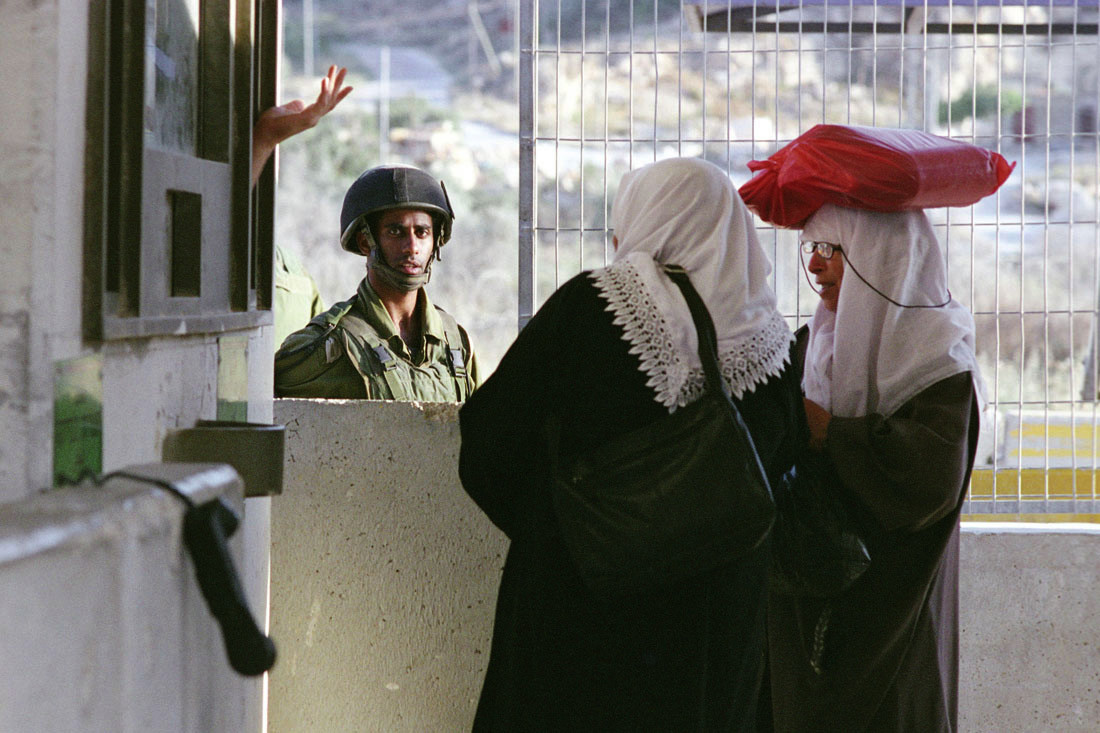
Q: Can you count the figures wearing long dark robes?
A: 2